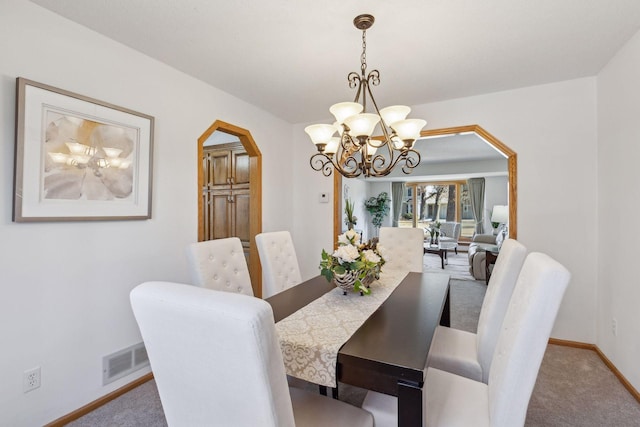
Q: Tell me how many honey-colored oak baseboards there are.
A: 3